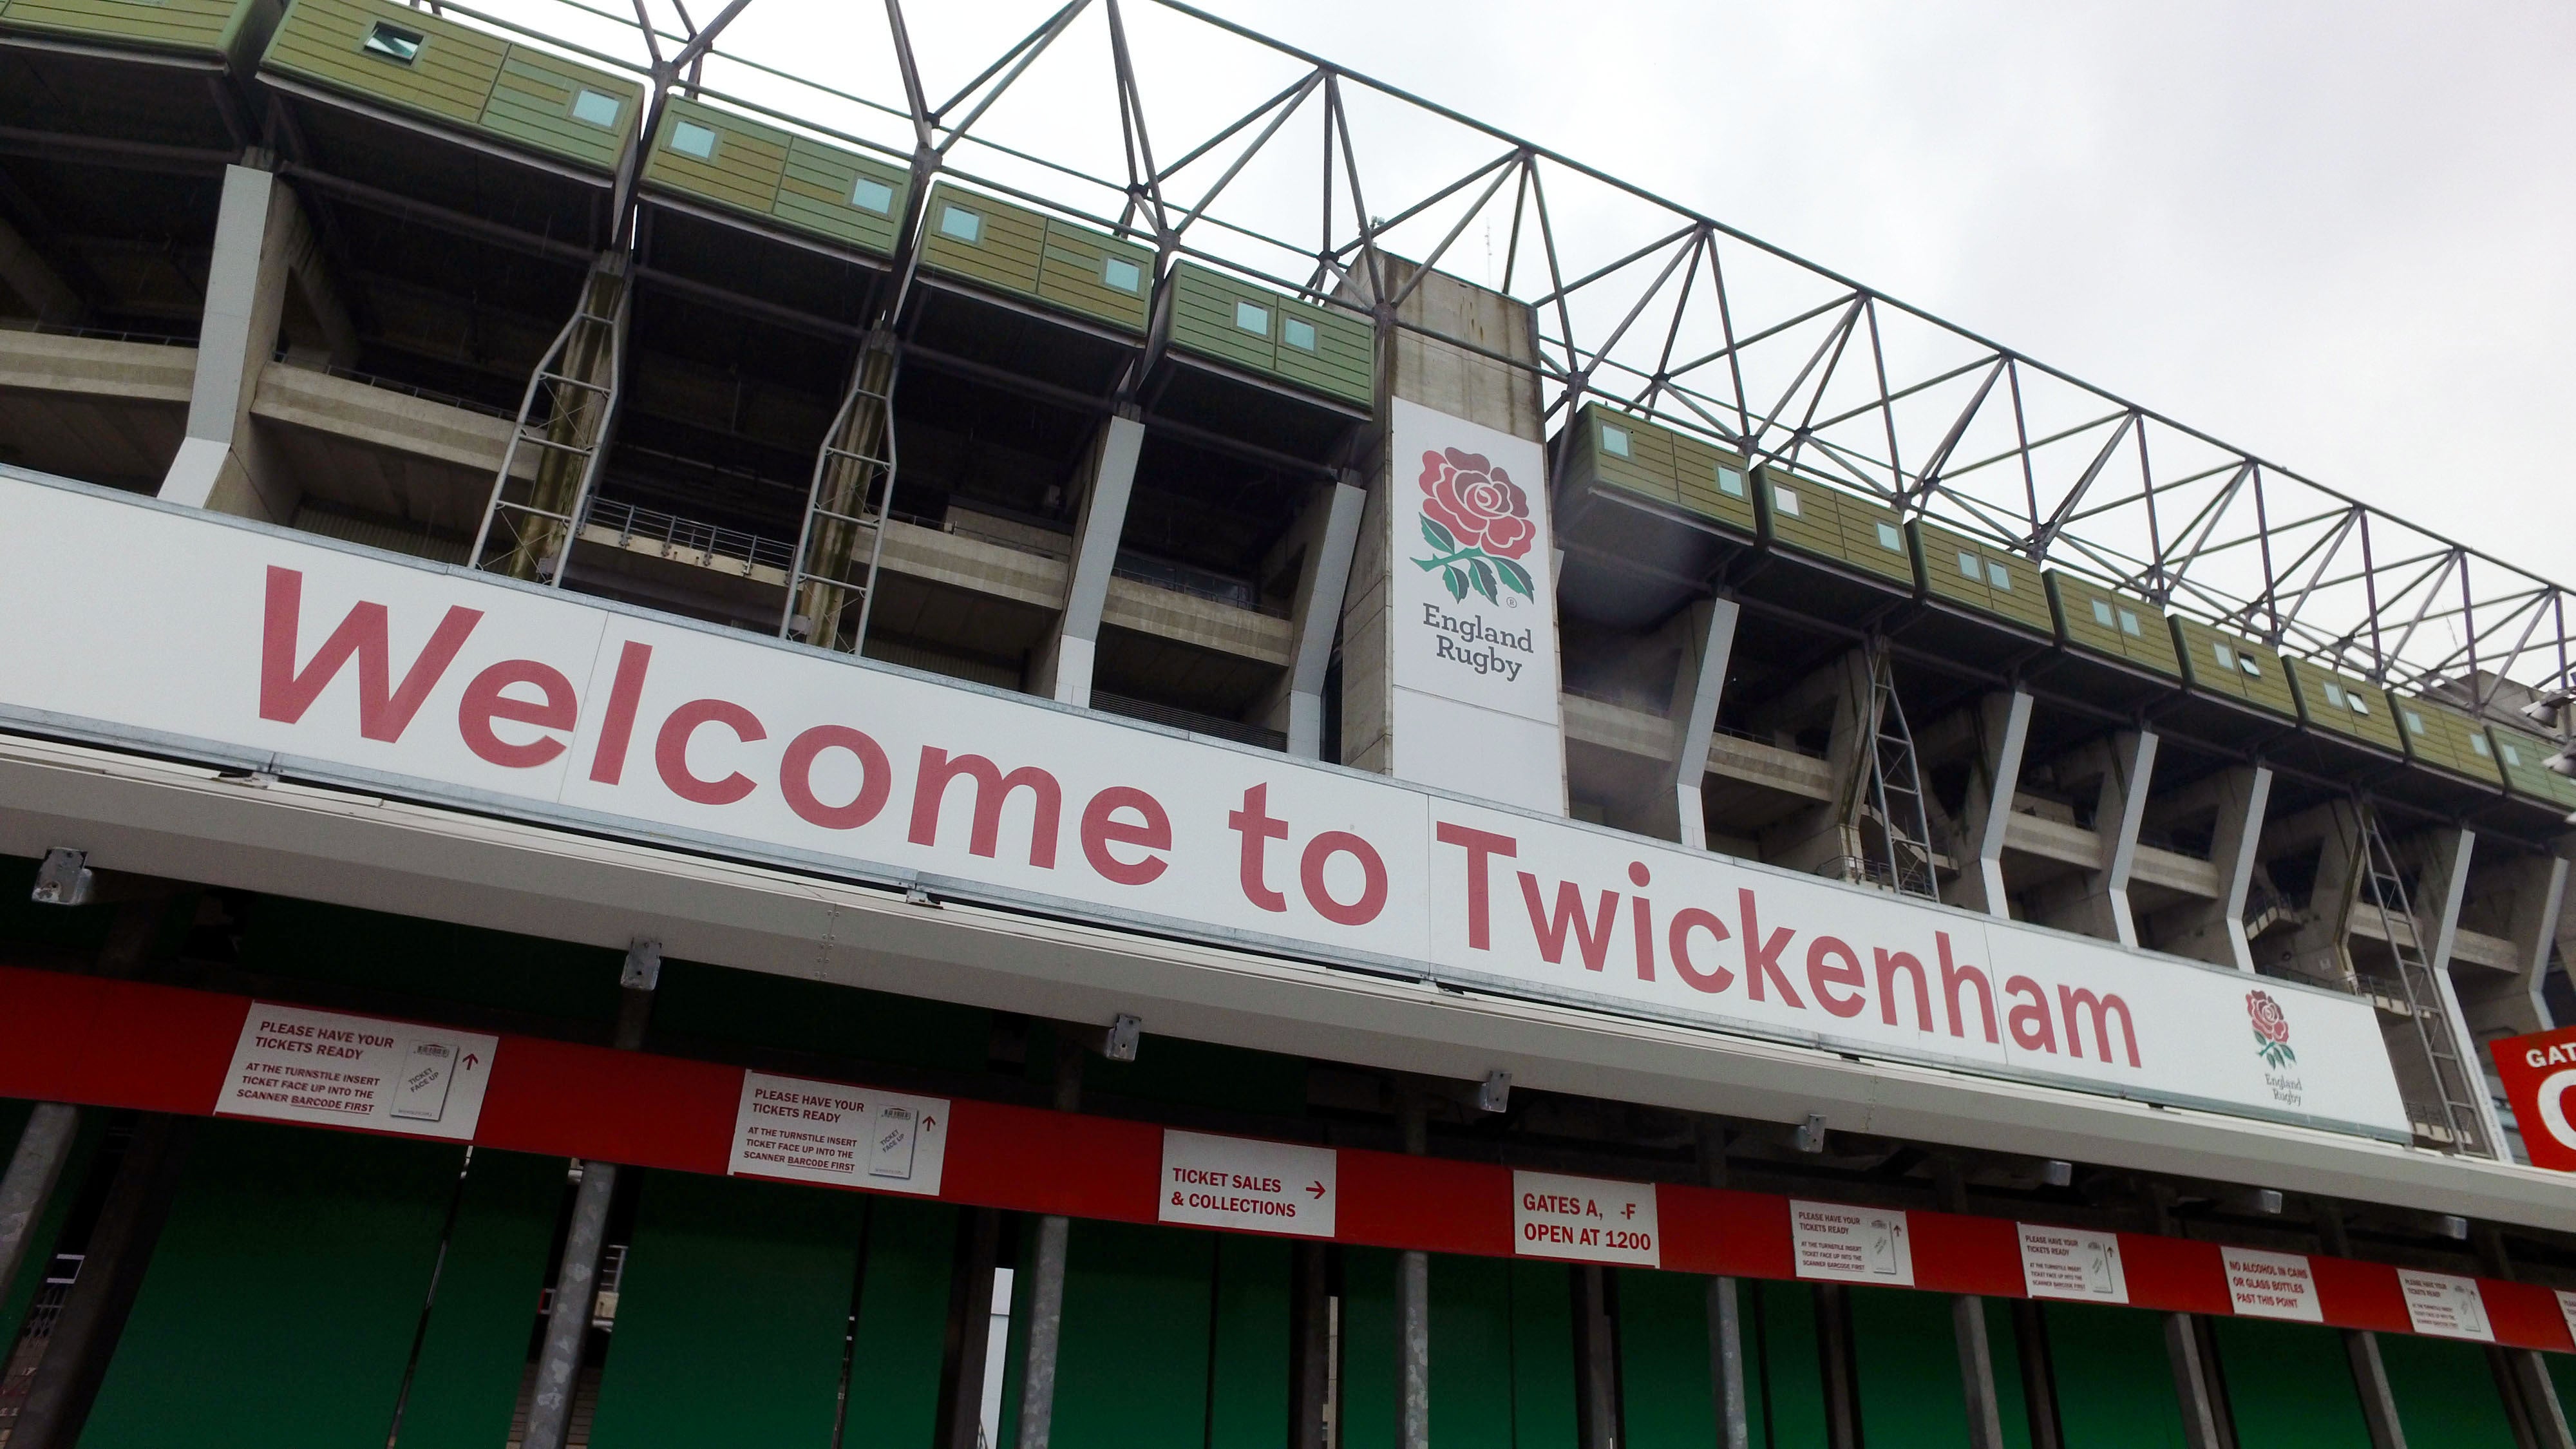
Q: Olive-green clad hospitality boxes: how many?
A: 13